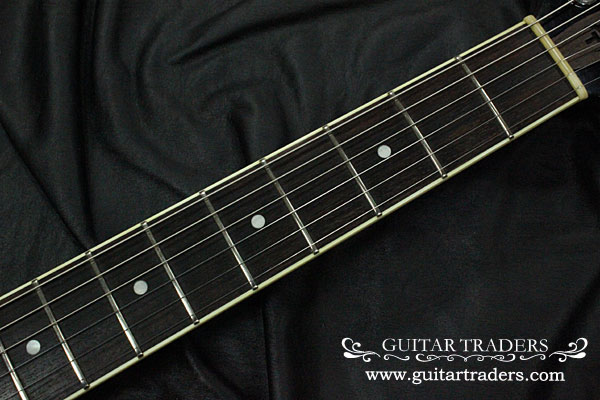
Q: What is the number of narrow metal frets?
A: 9